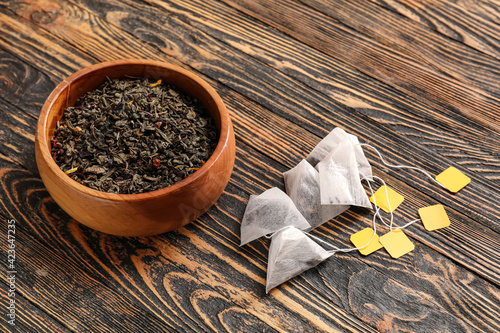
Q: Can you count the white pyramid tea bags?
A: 5